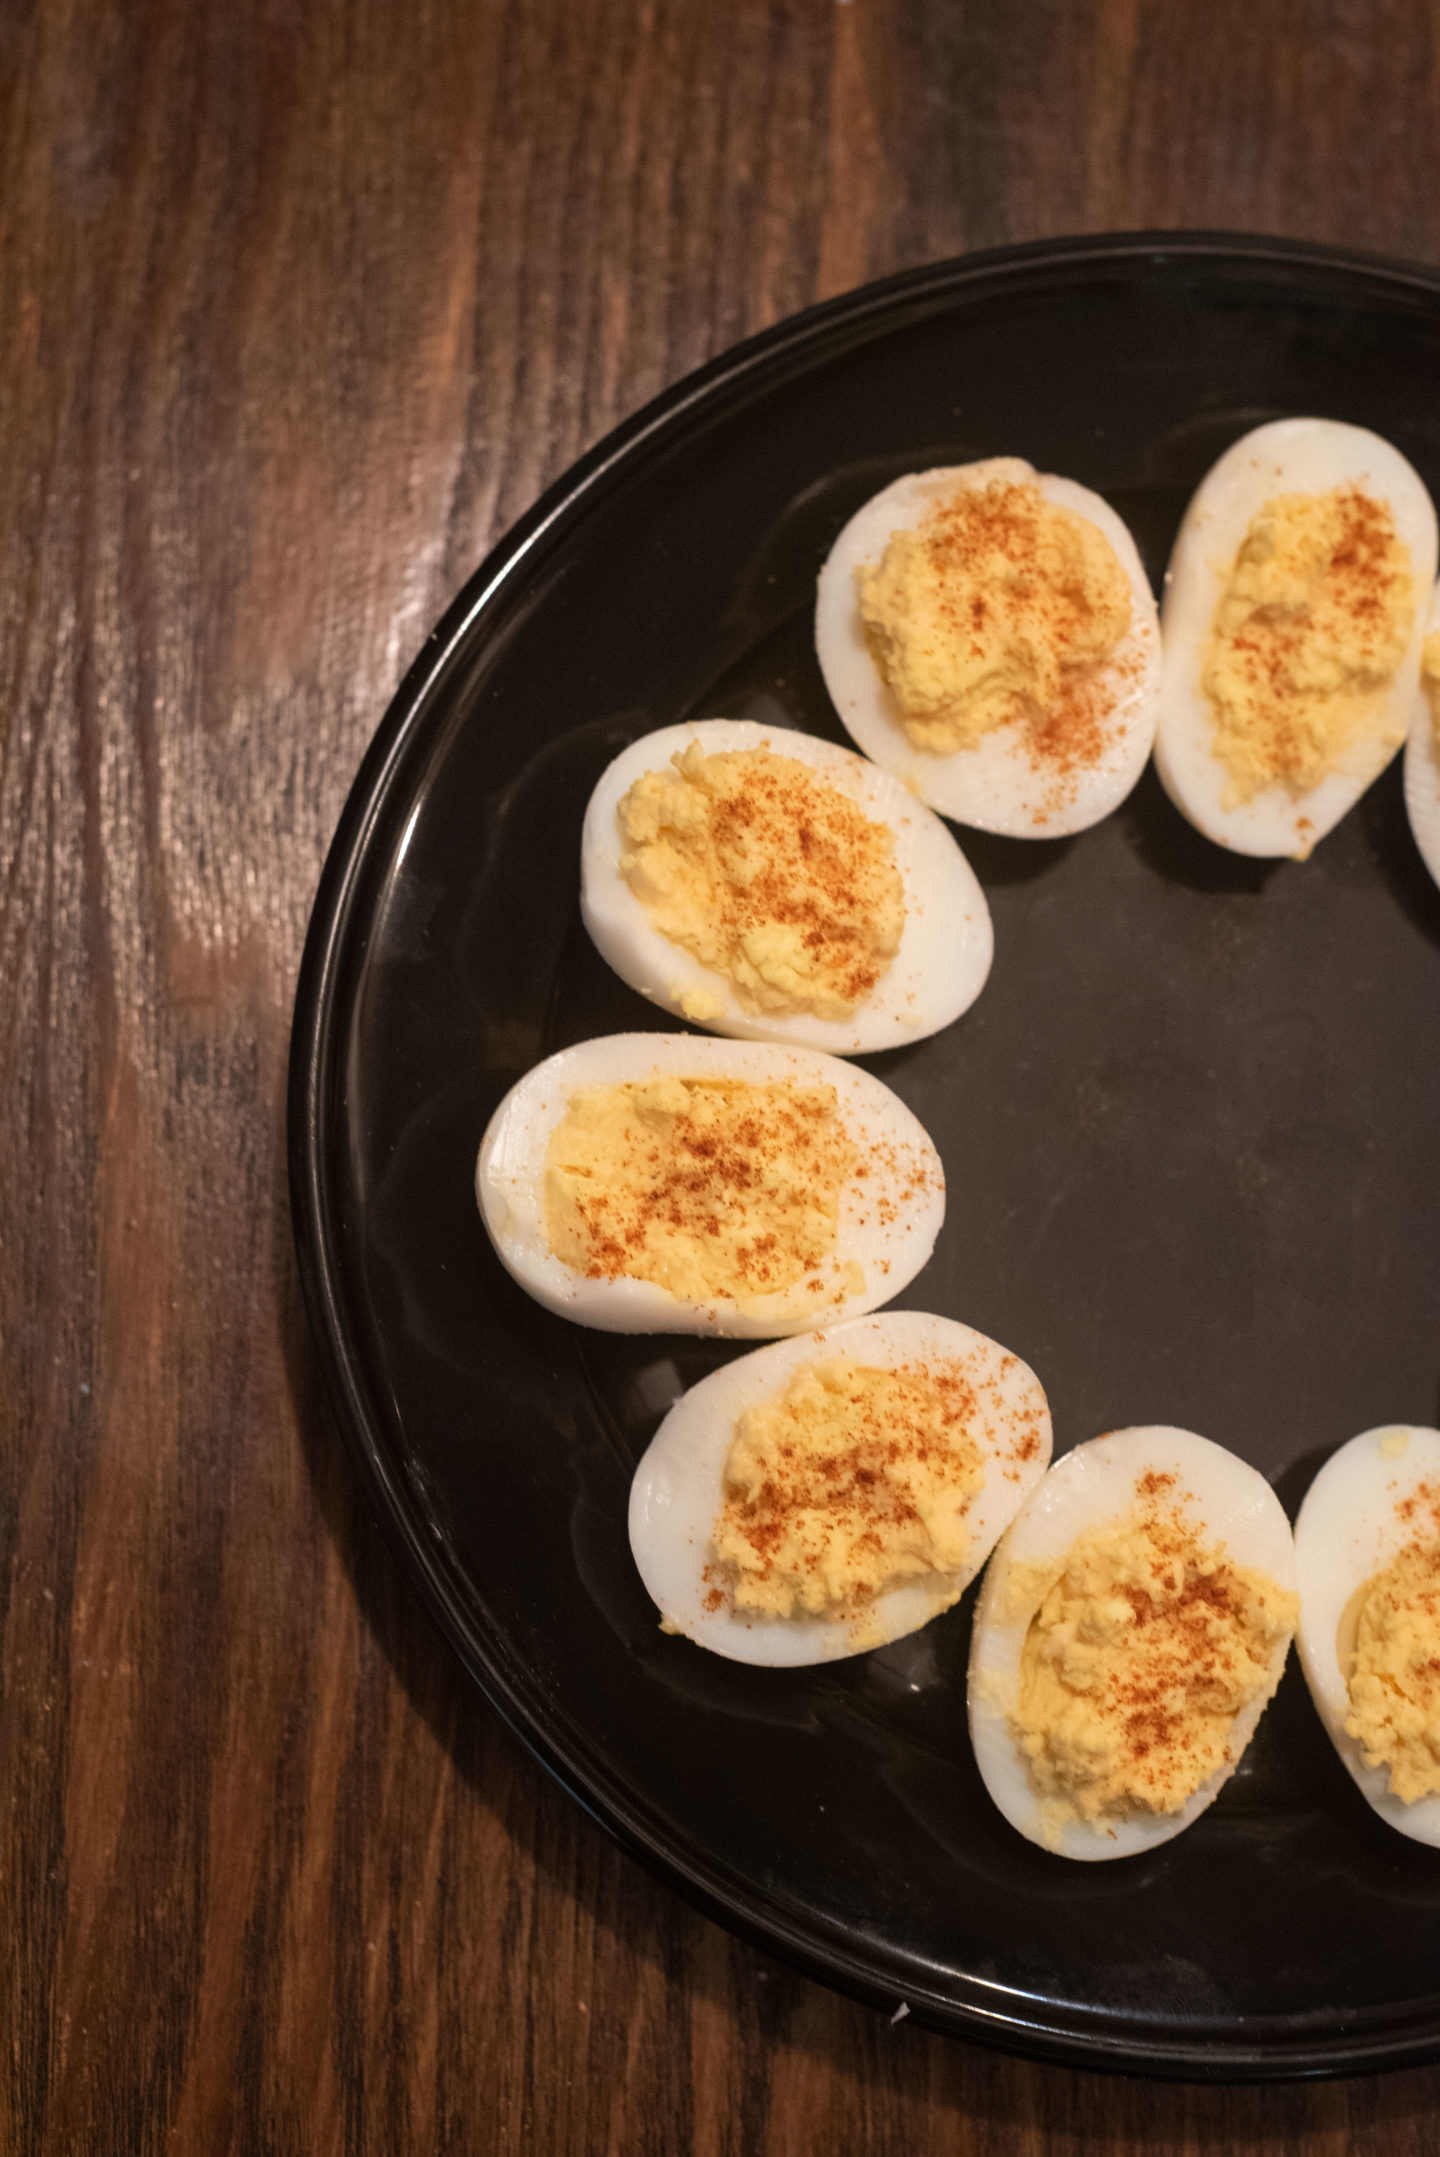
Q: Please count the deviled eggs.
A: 8